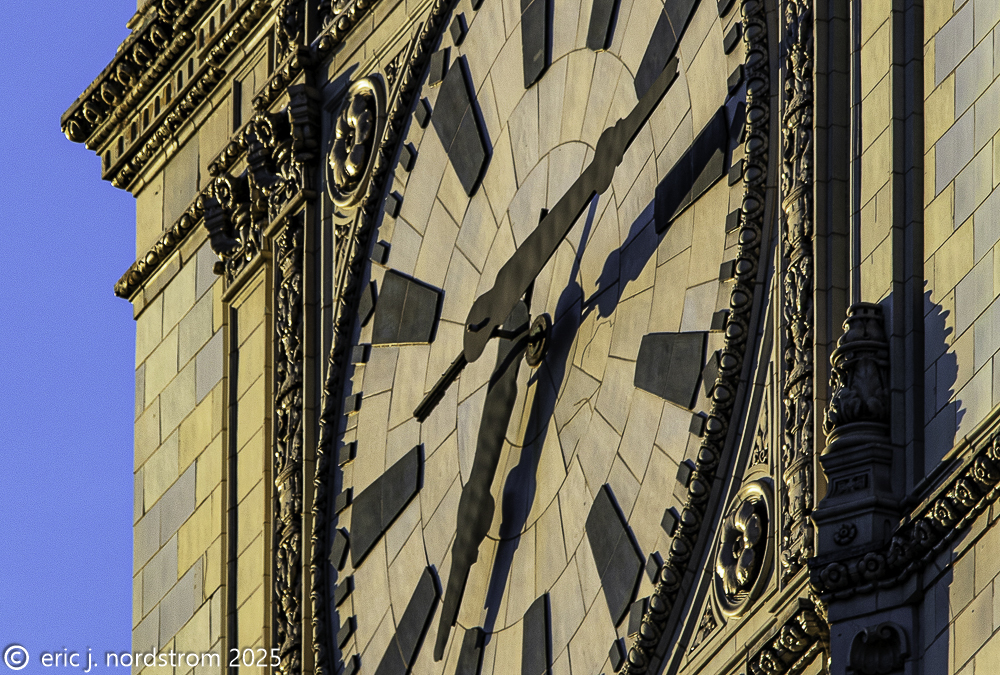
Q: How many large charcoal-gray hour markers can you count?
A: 12